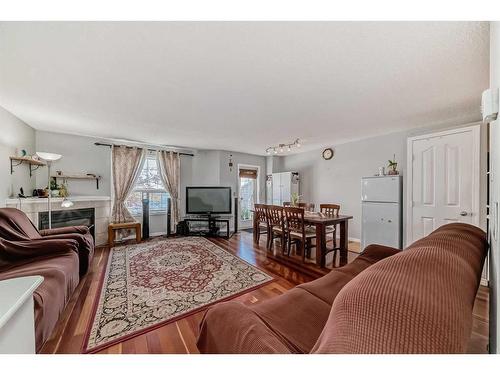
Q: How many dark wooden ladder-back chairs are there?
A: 6